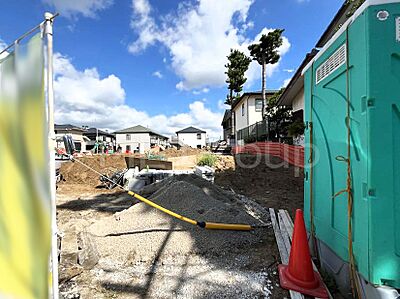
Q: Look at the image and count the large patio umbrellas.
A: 0